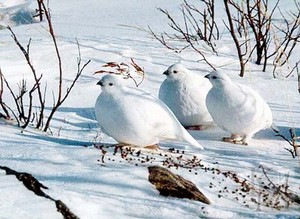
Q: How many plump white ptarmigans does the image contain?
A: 3